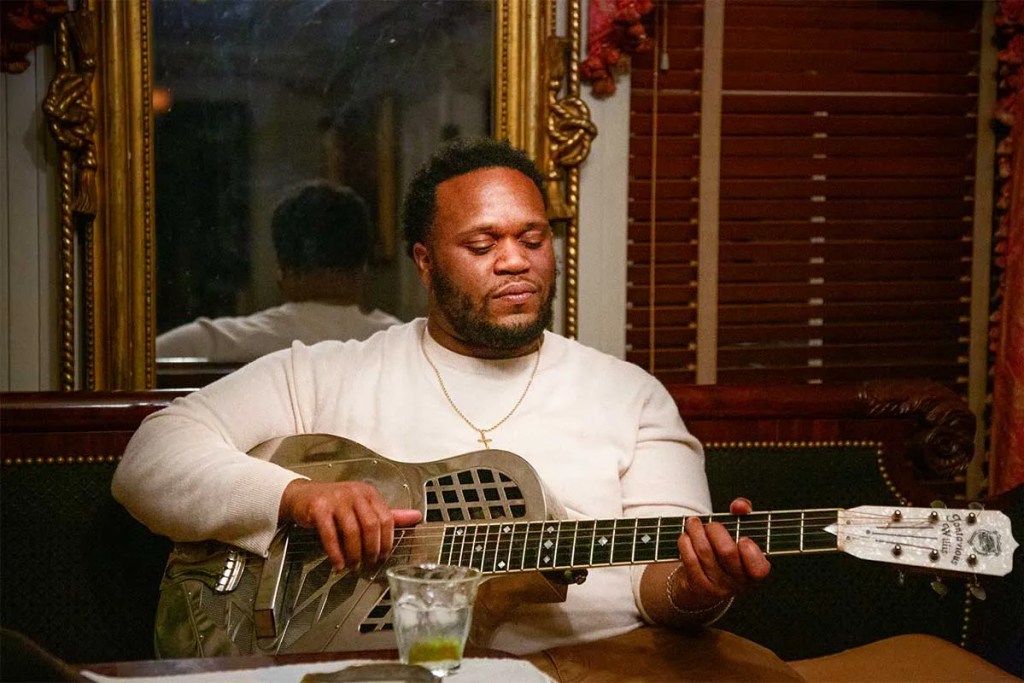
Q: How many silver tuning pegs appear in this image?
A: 6